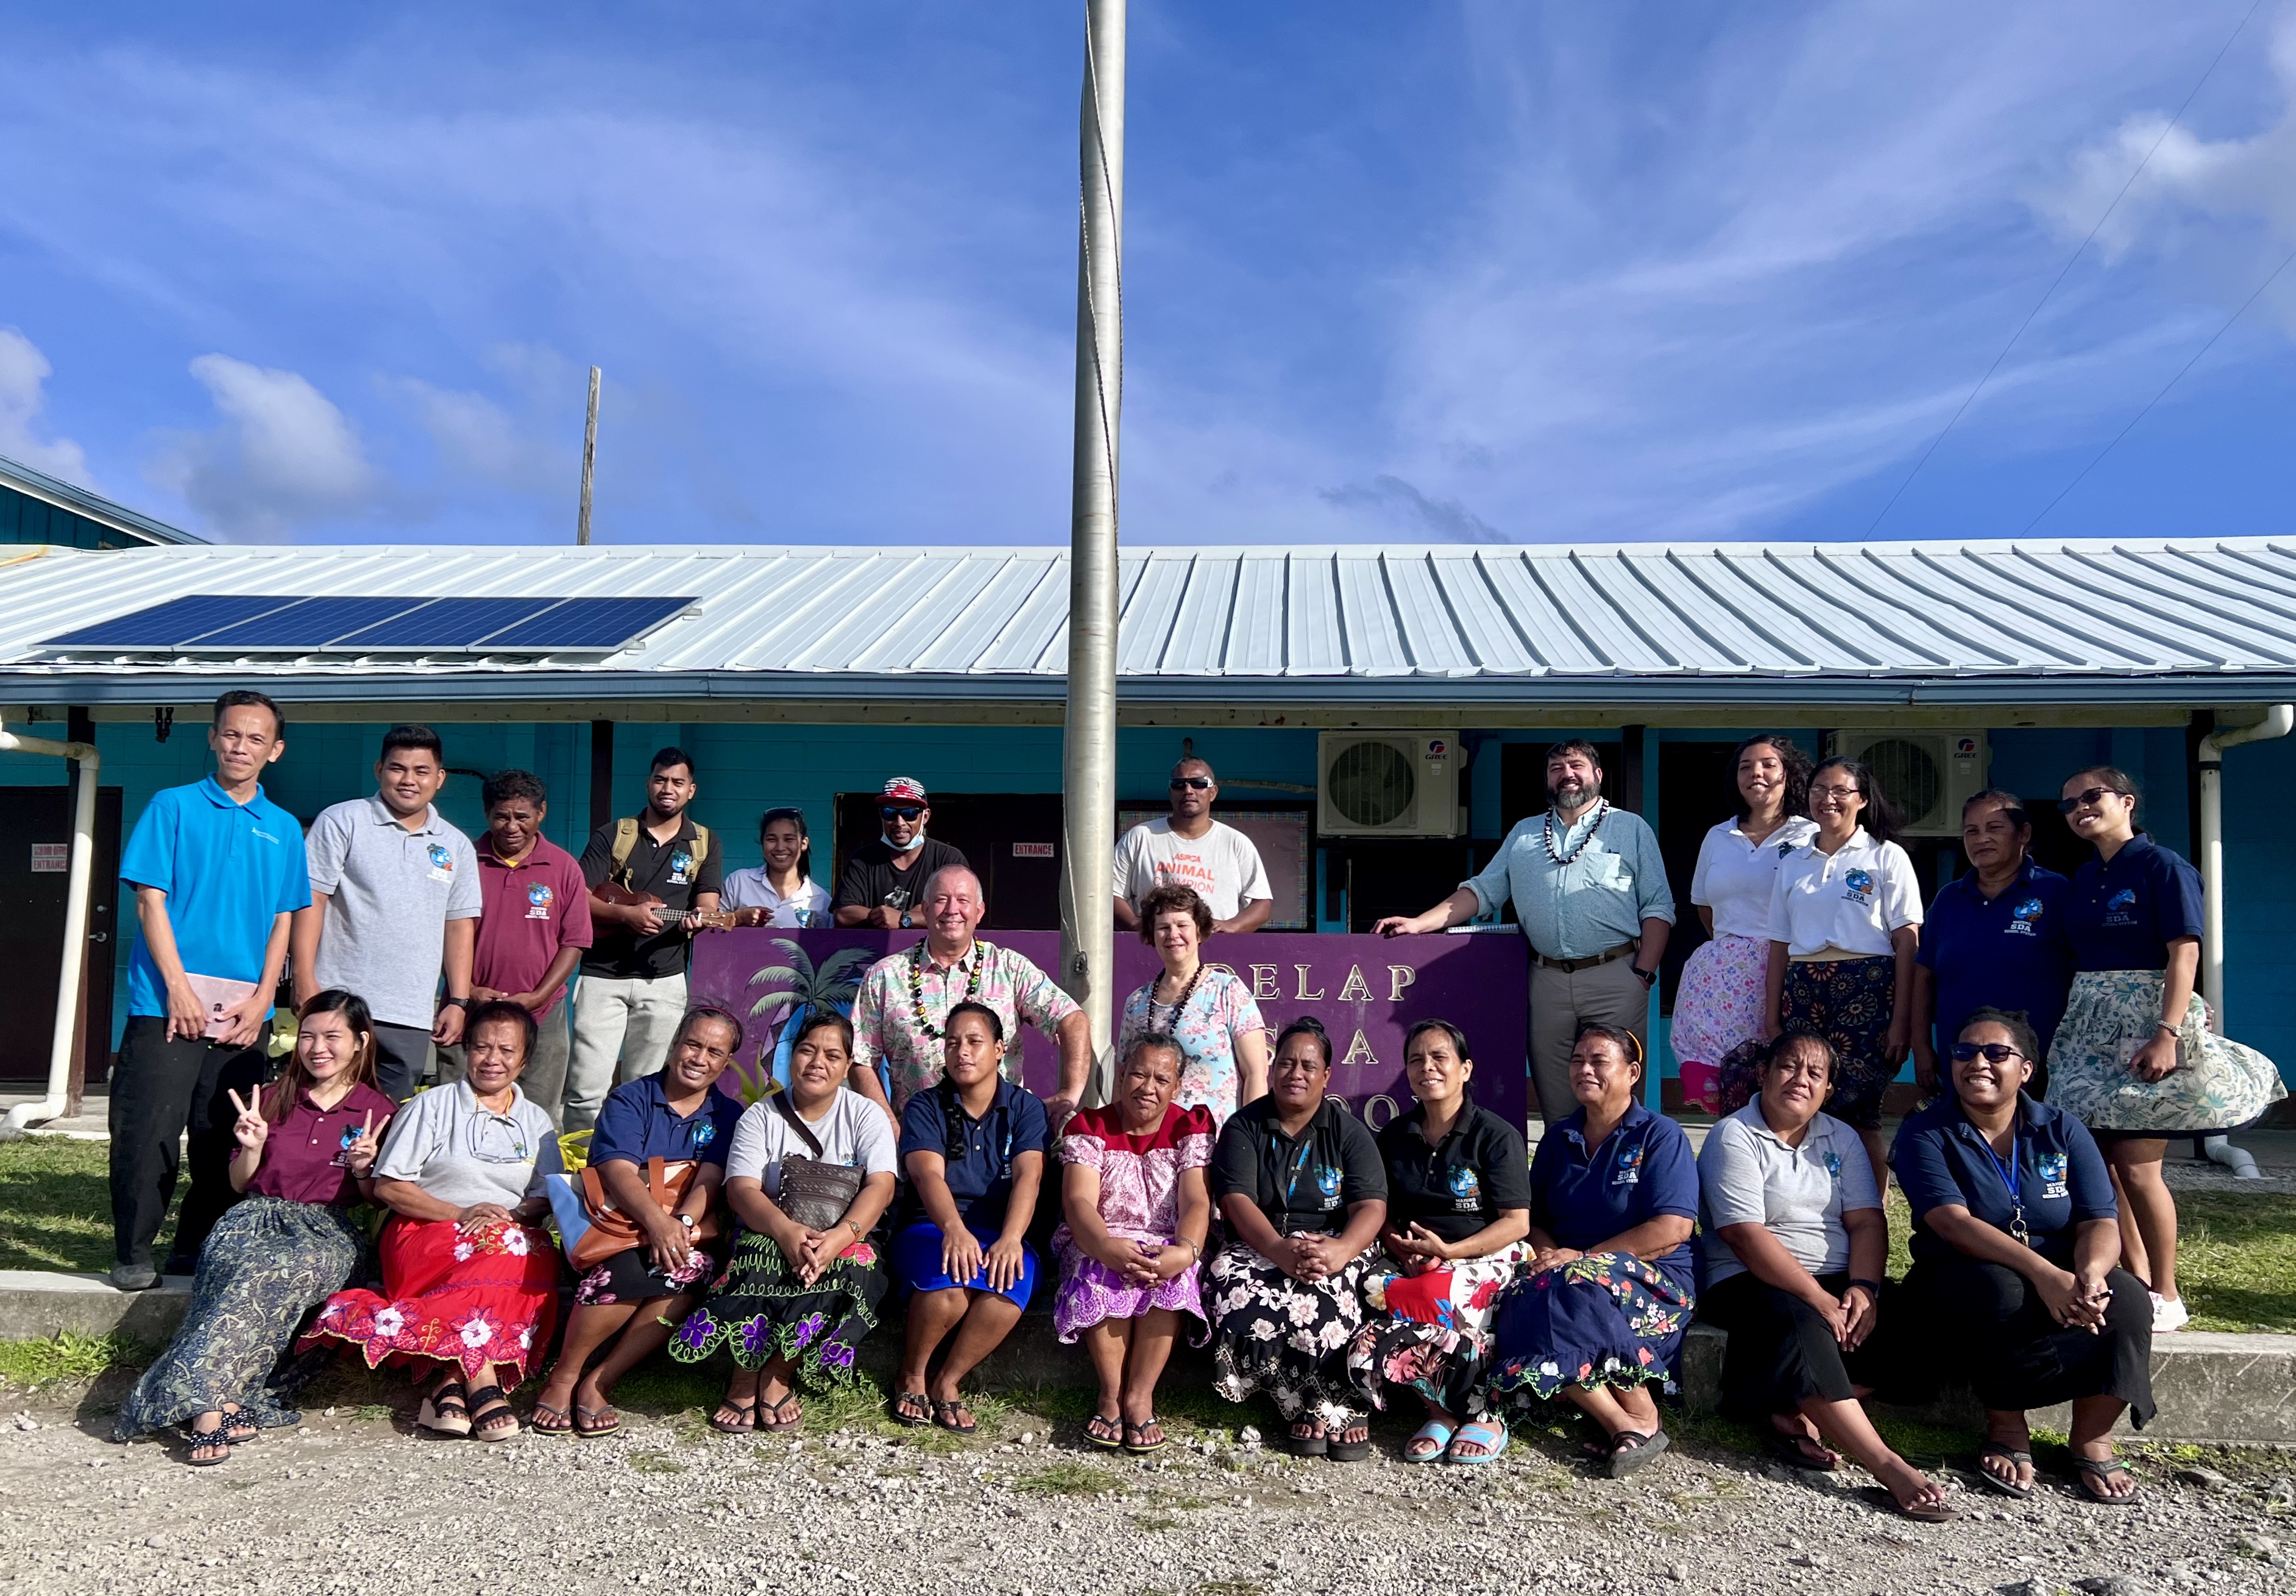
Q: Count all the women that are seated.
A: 11